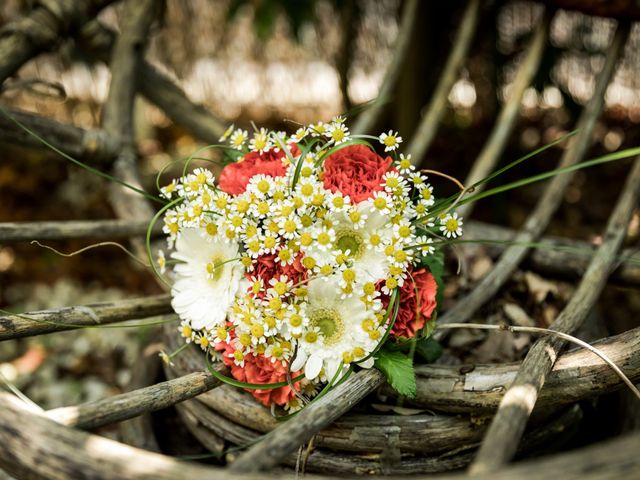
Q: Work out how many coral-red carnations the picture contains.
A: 5